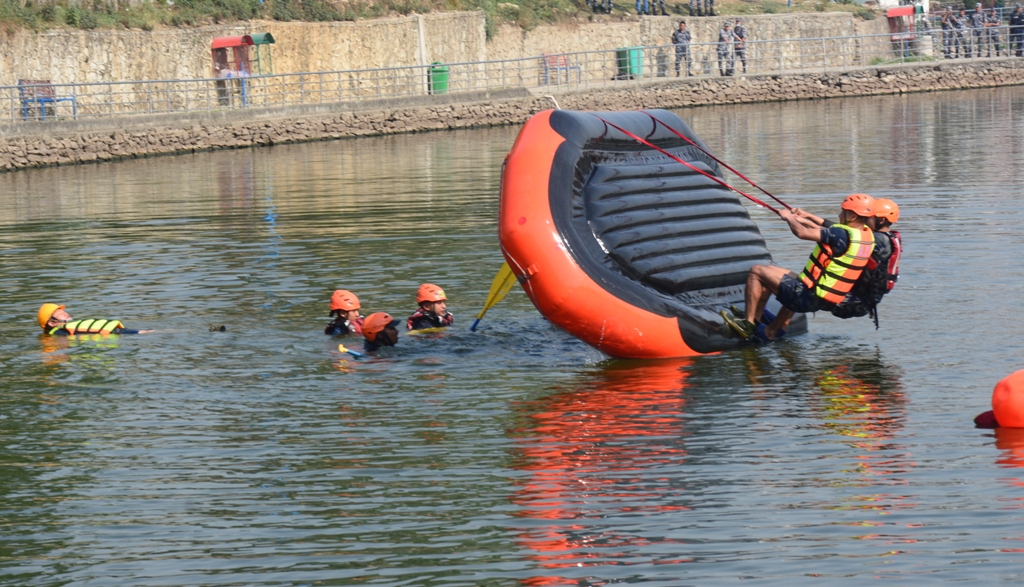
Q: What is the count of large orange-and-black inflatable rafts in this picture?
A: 1